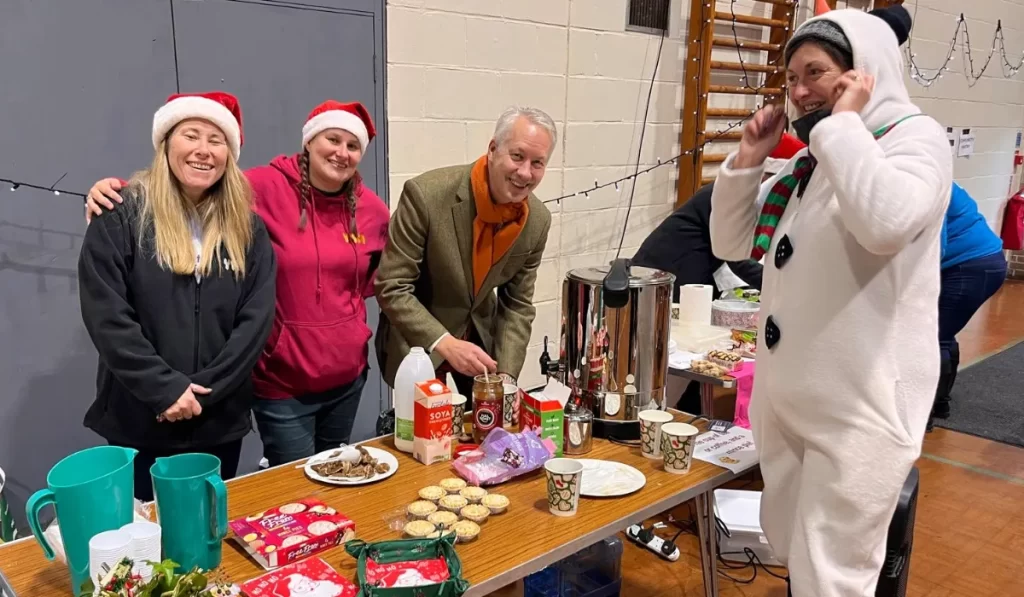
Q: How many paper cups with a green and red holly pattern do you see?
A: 5